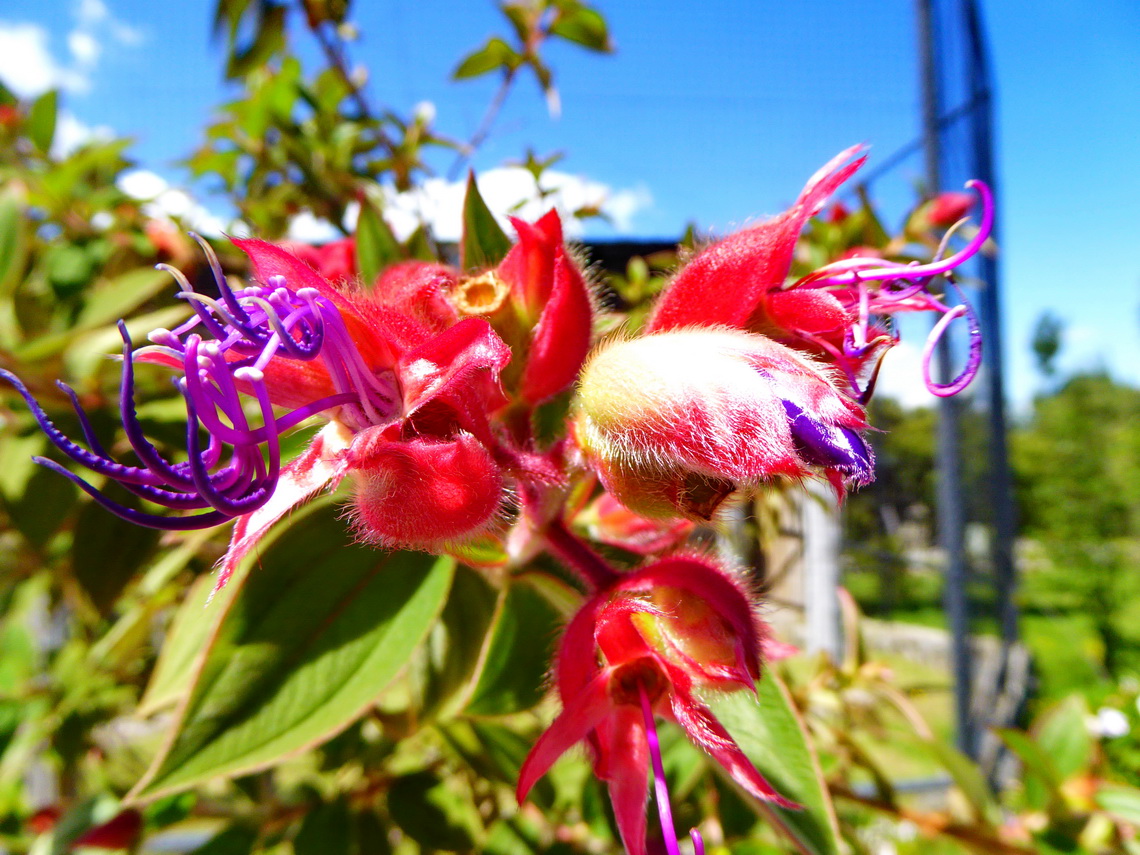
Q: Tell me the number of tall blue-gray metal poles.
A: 2